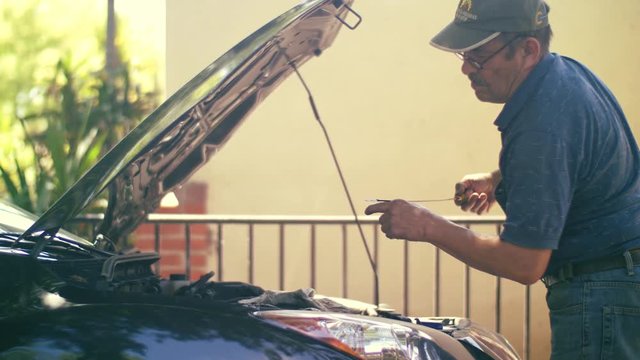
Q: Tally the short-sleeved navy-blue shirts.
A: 1